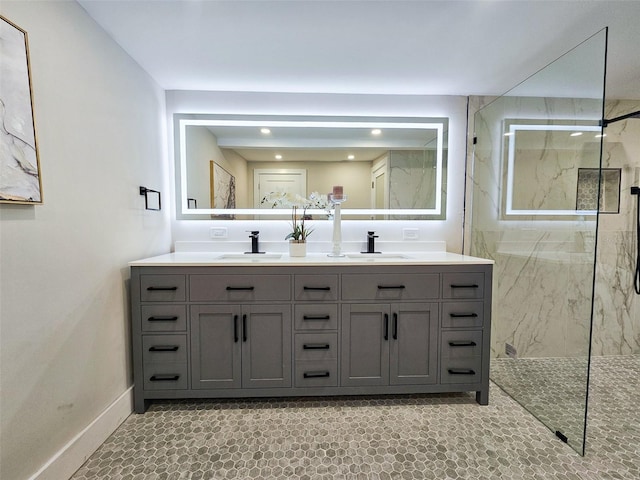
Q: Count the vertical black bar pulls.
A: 4